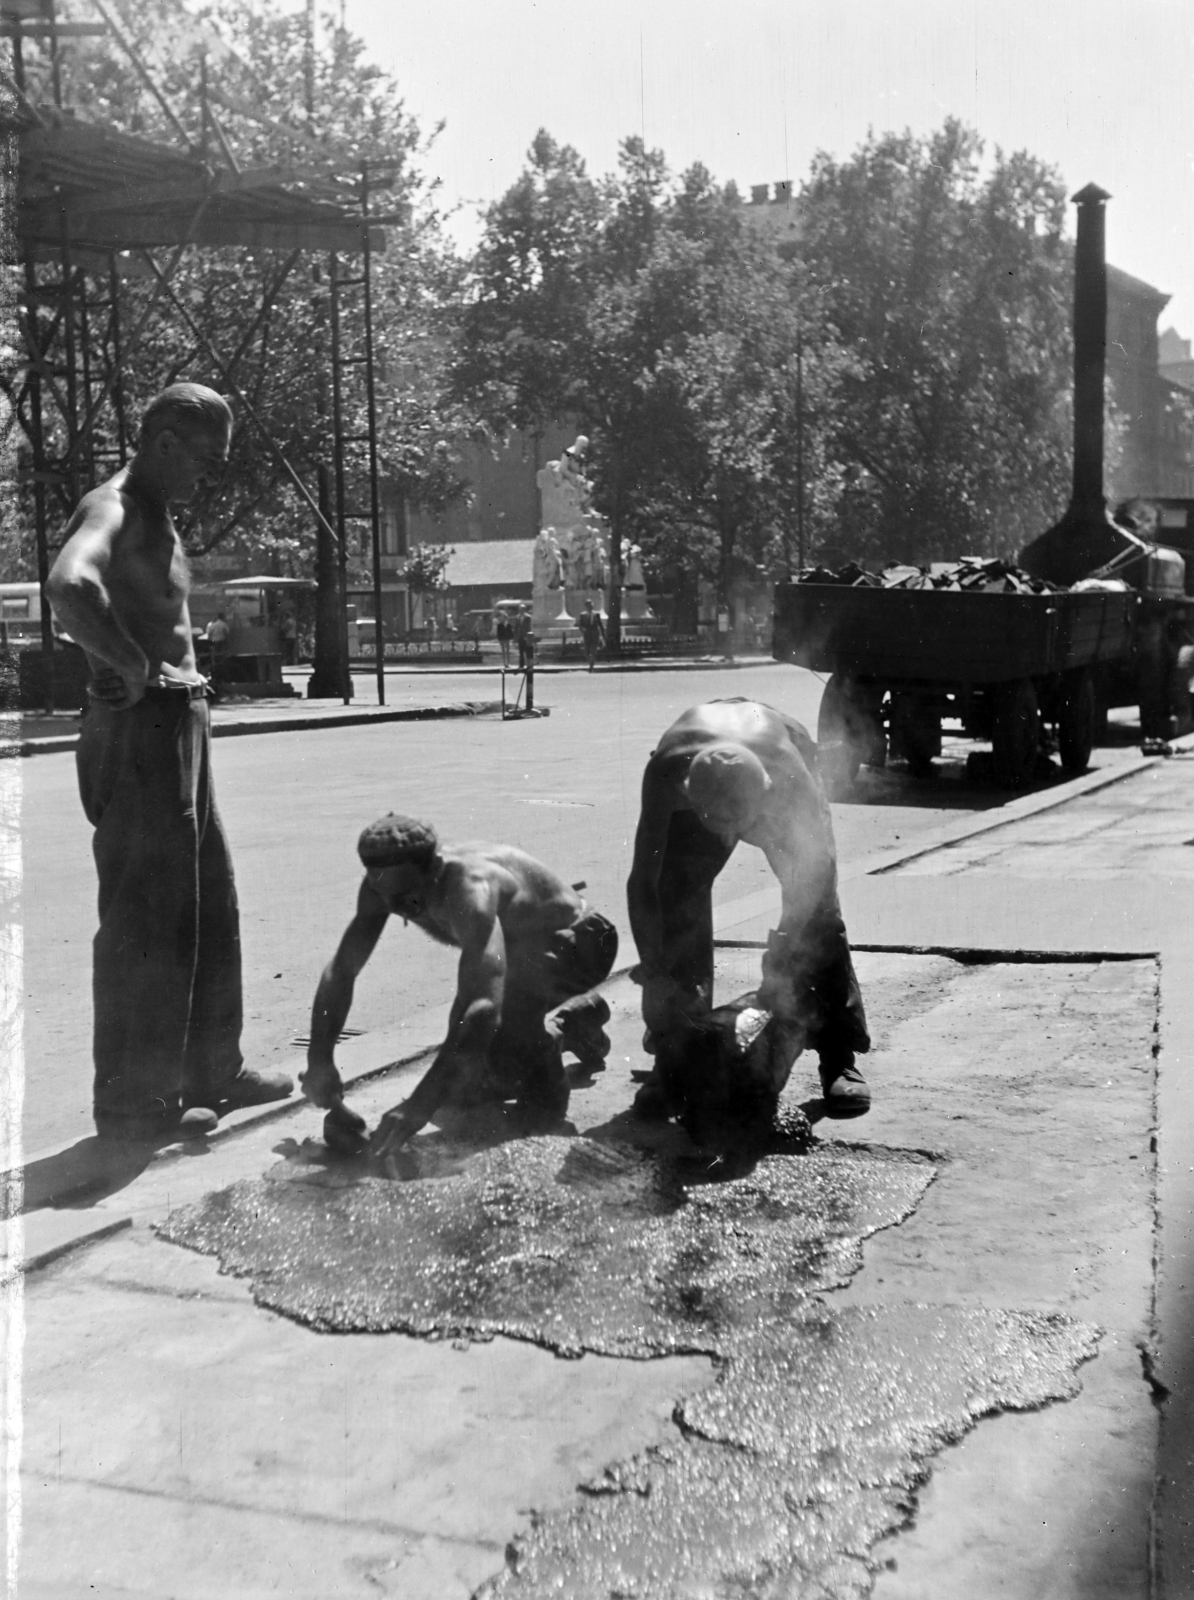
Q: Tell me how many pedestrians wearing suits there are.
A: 2